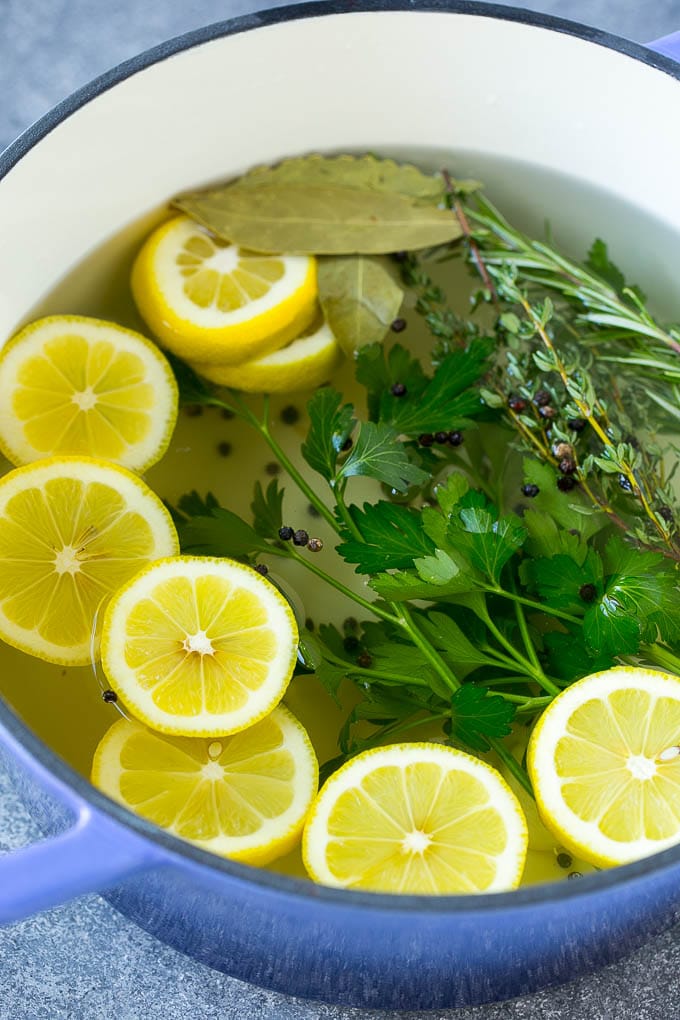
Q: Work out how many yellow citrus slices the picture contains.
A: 8